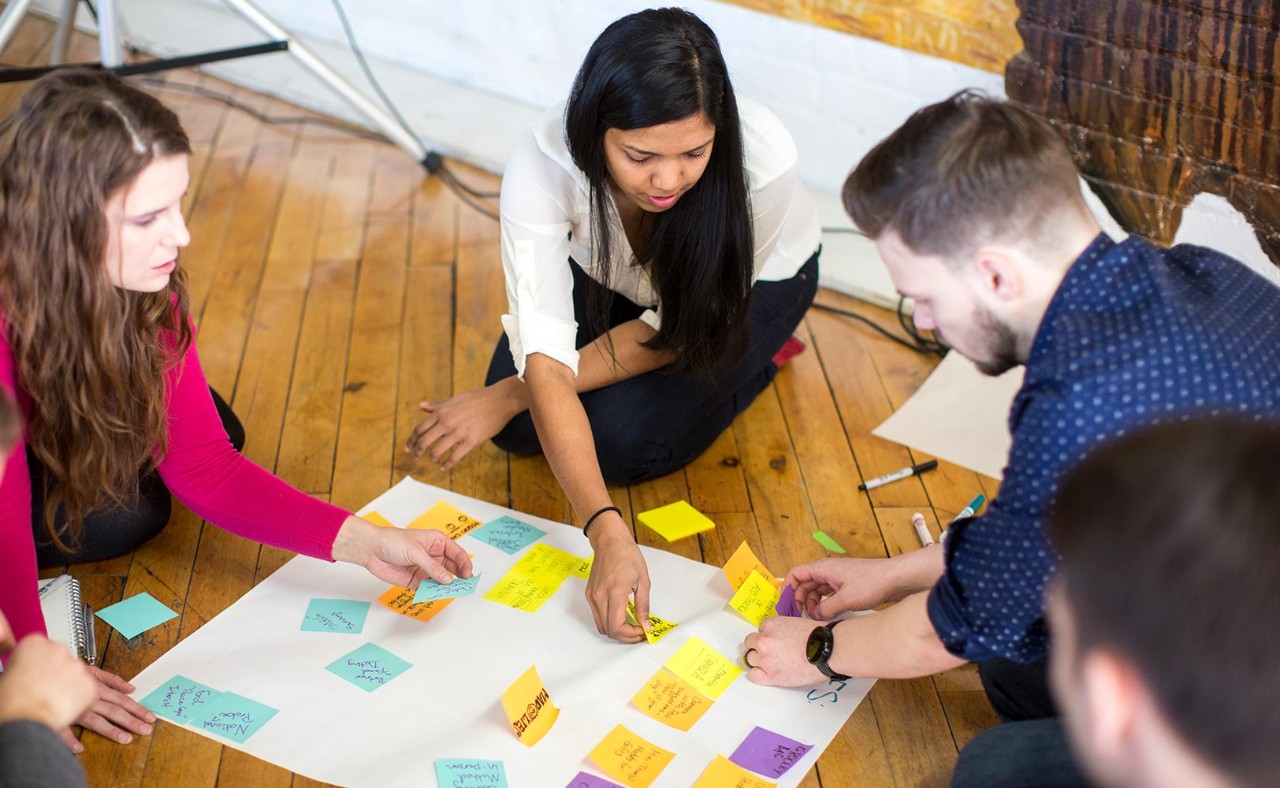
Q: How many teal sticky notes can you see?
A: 8